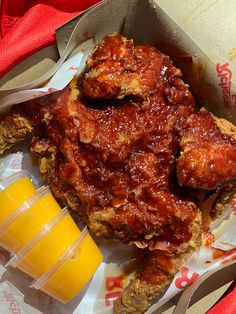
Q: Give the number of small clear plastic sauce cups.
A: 4